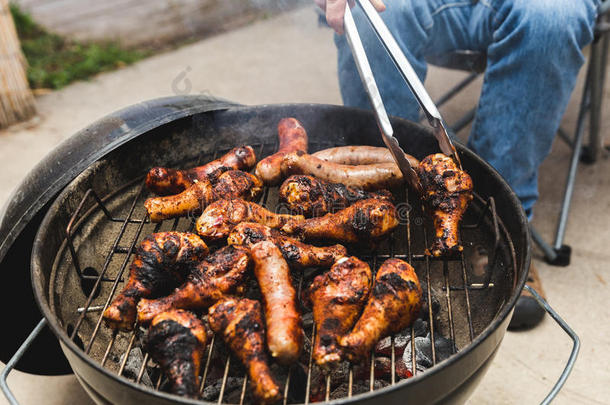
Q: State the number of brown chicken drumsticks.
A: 12